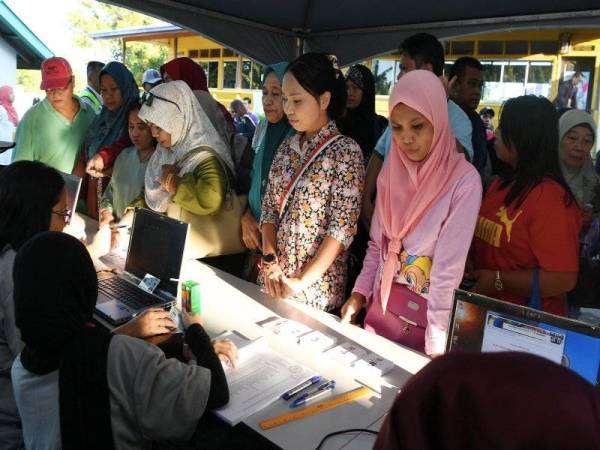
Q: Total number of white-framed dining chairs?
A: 0